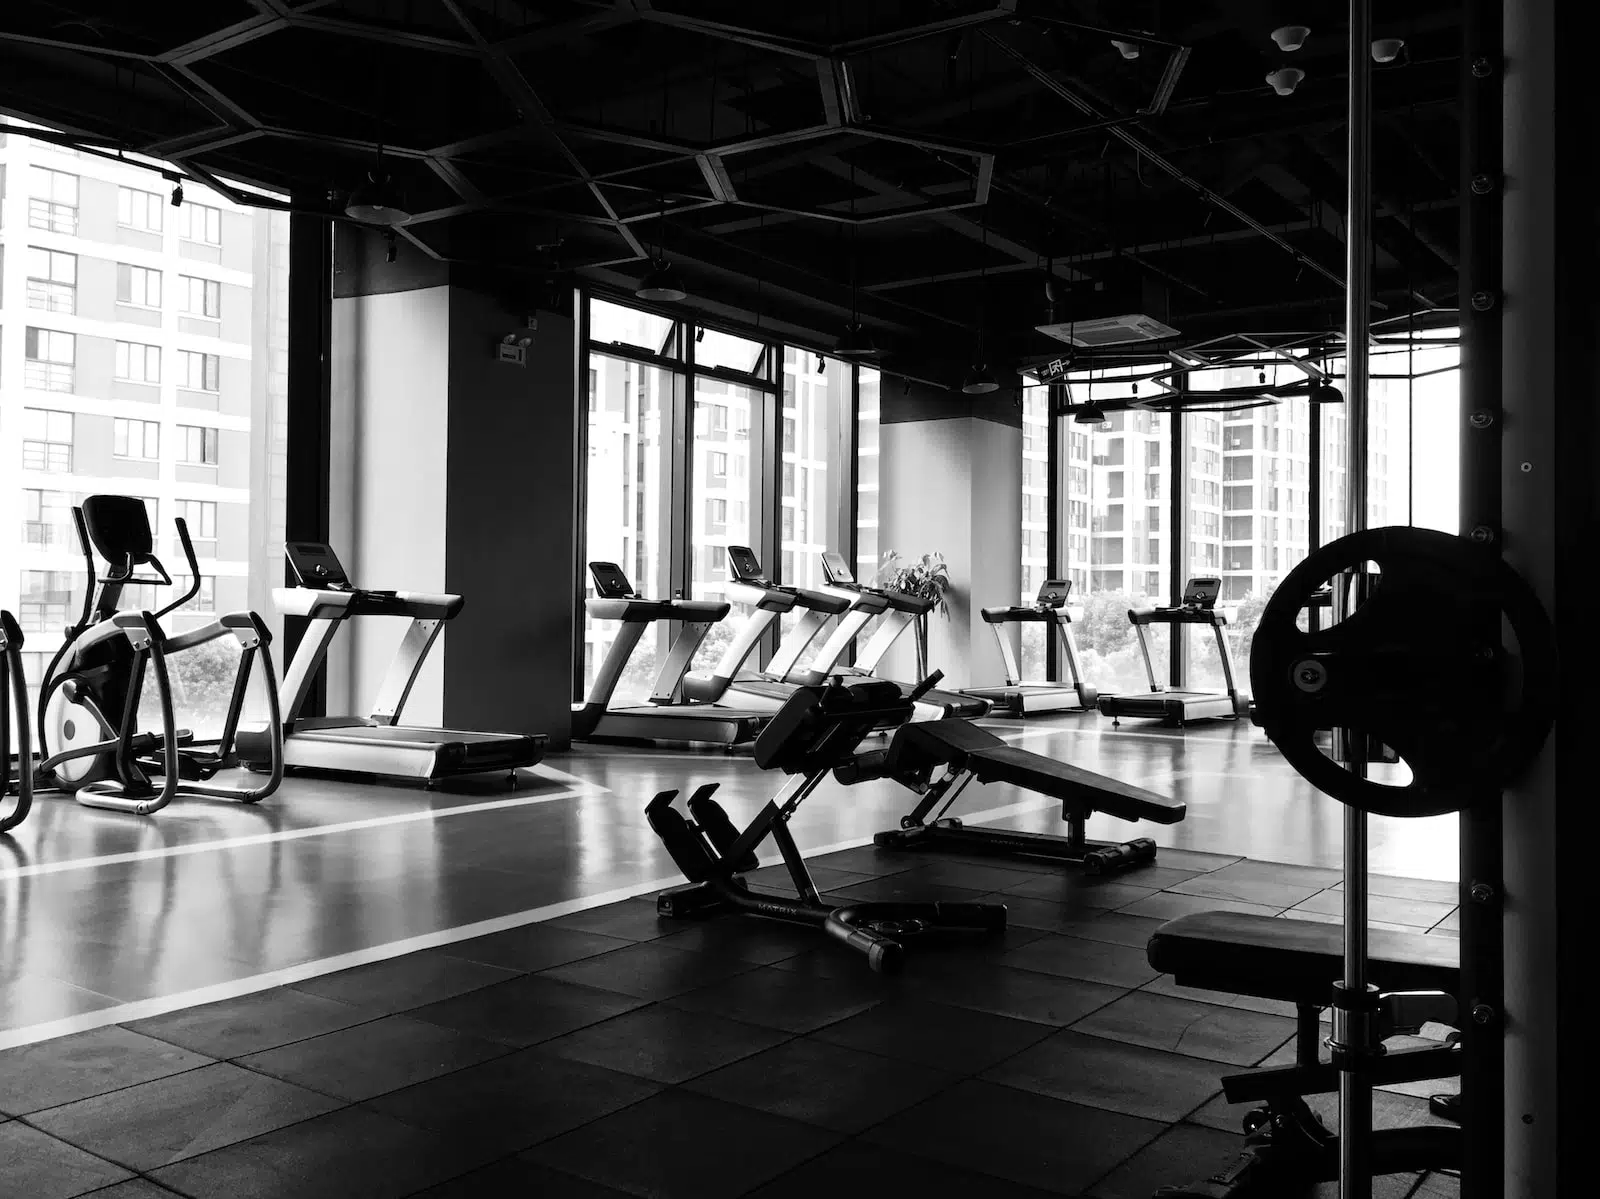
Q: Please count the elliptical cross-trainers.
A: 2